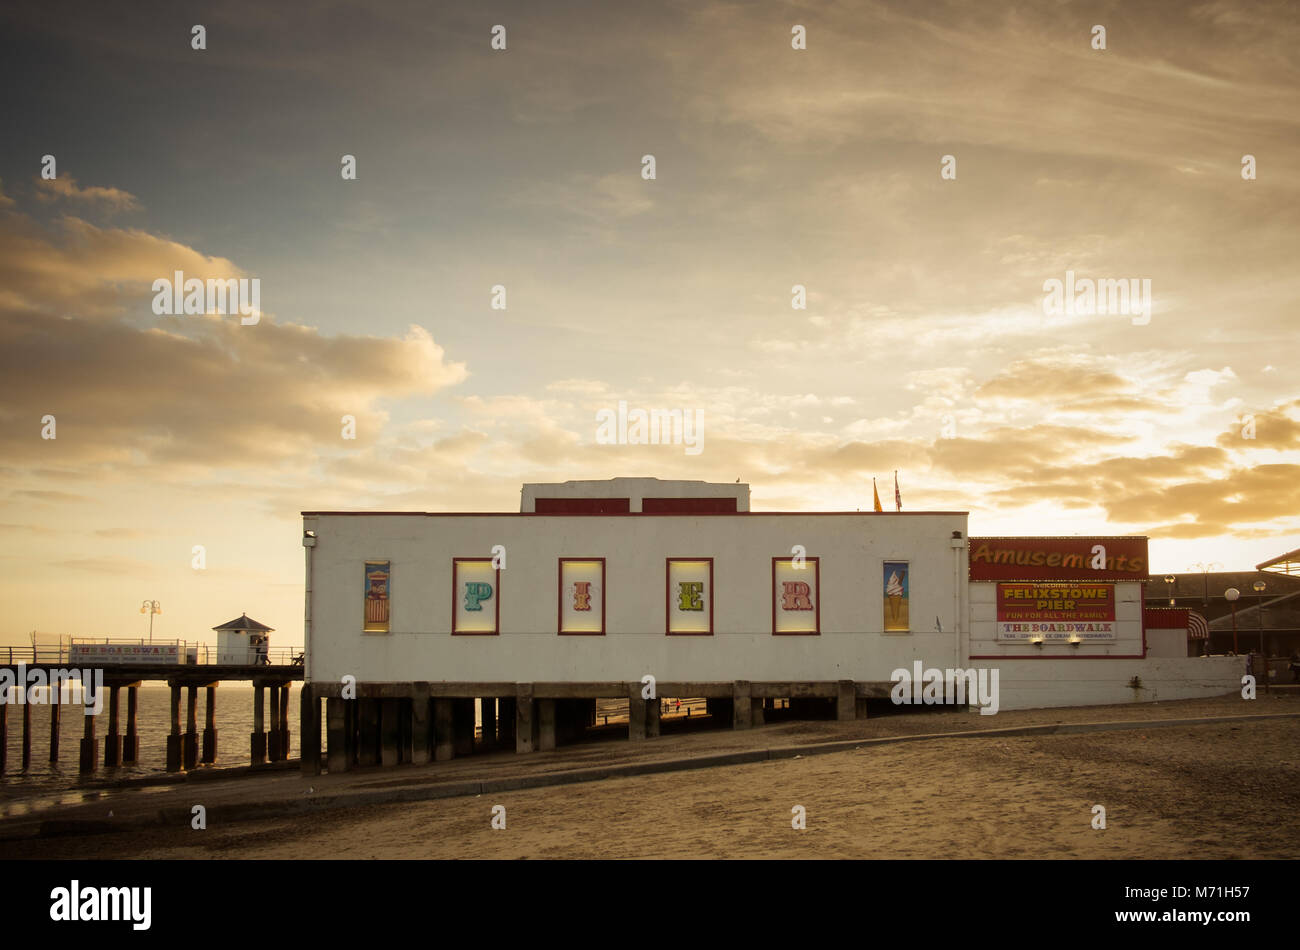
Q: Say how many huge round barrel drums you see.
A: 0